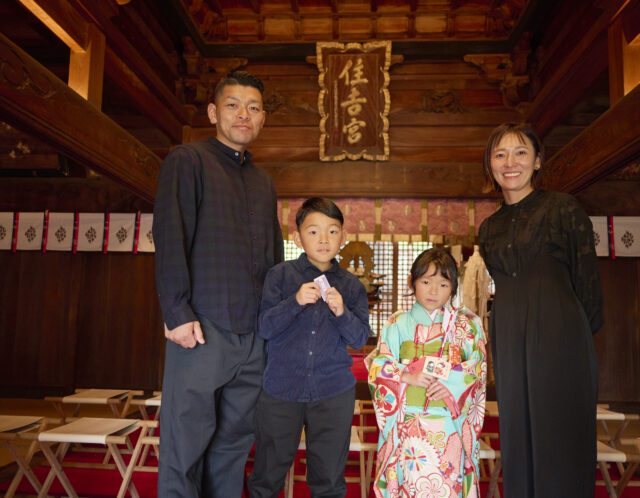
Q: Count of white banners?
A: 8